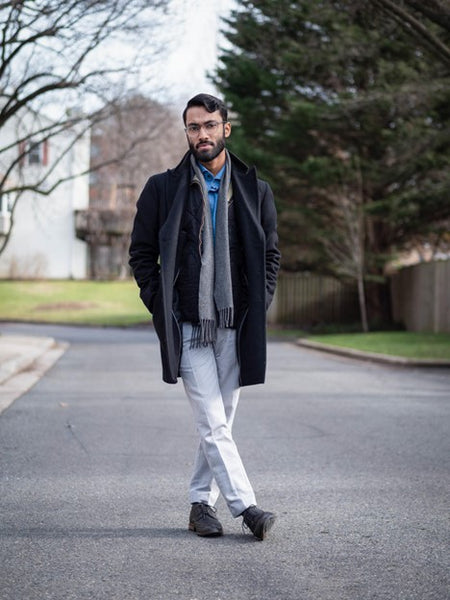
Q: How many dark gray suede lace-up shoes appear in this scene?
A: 2